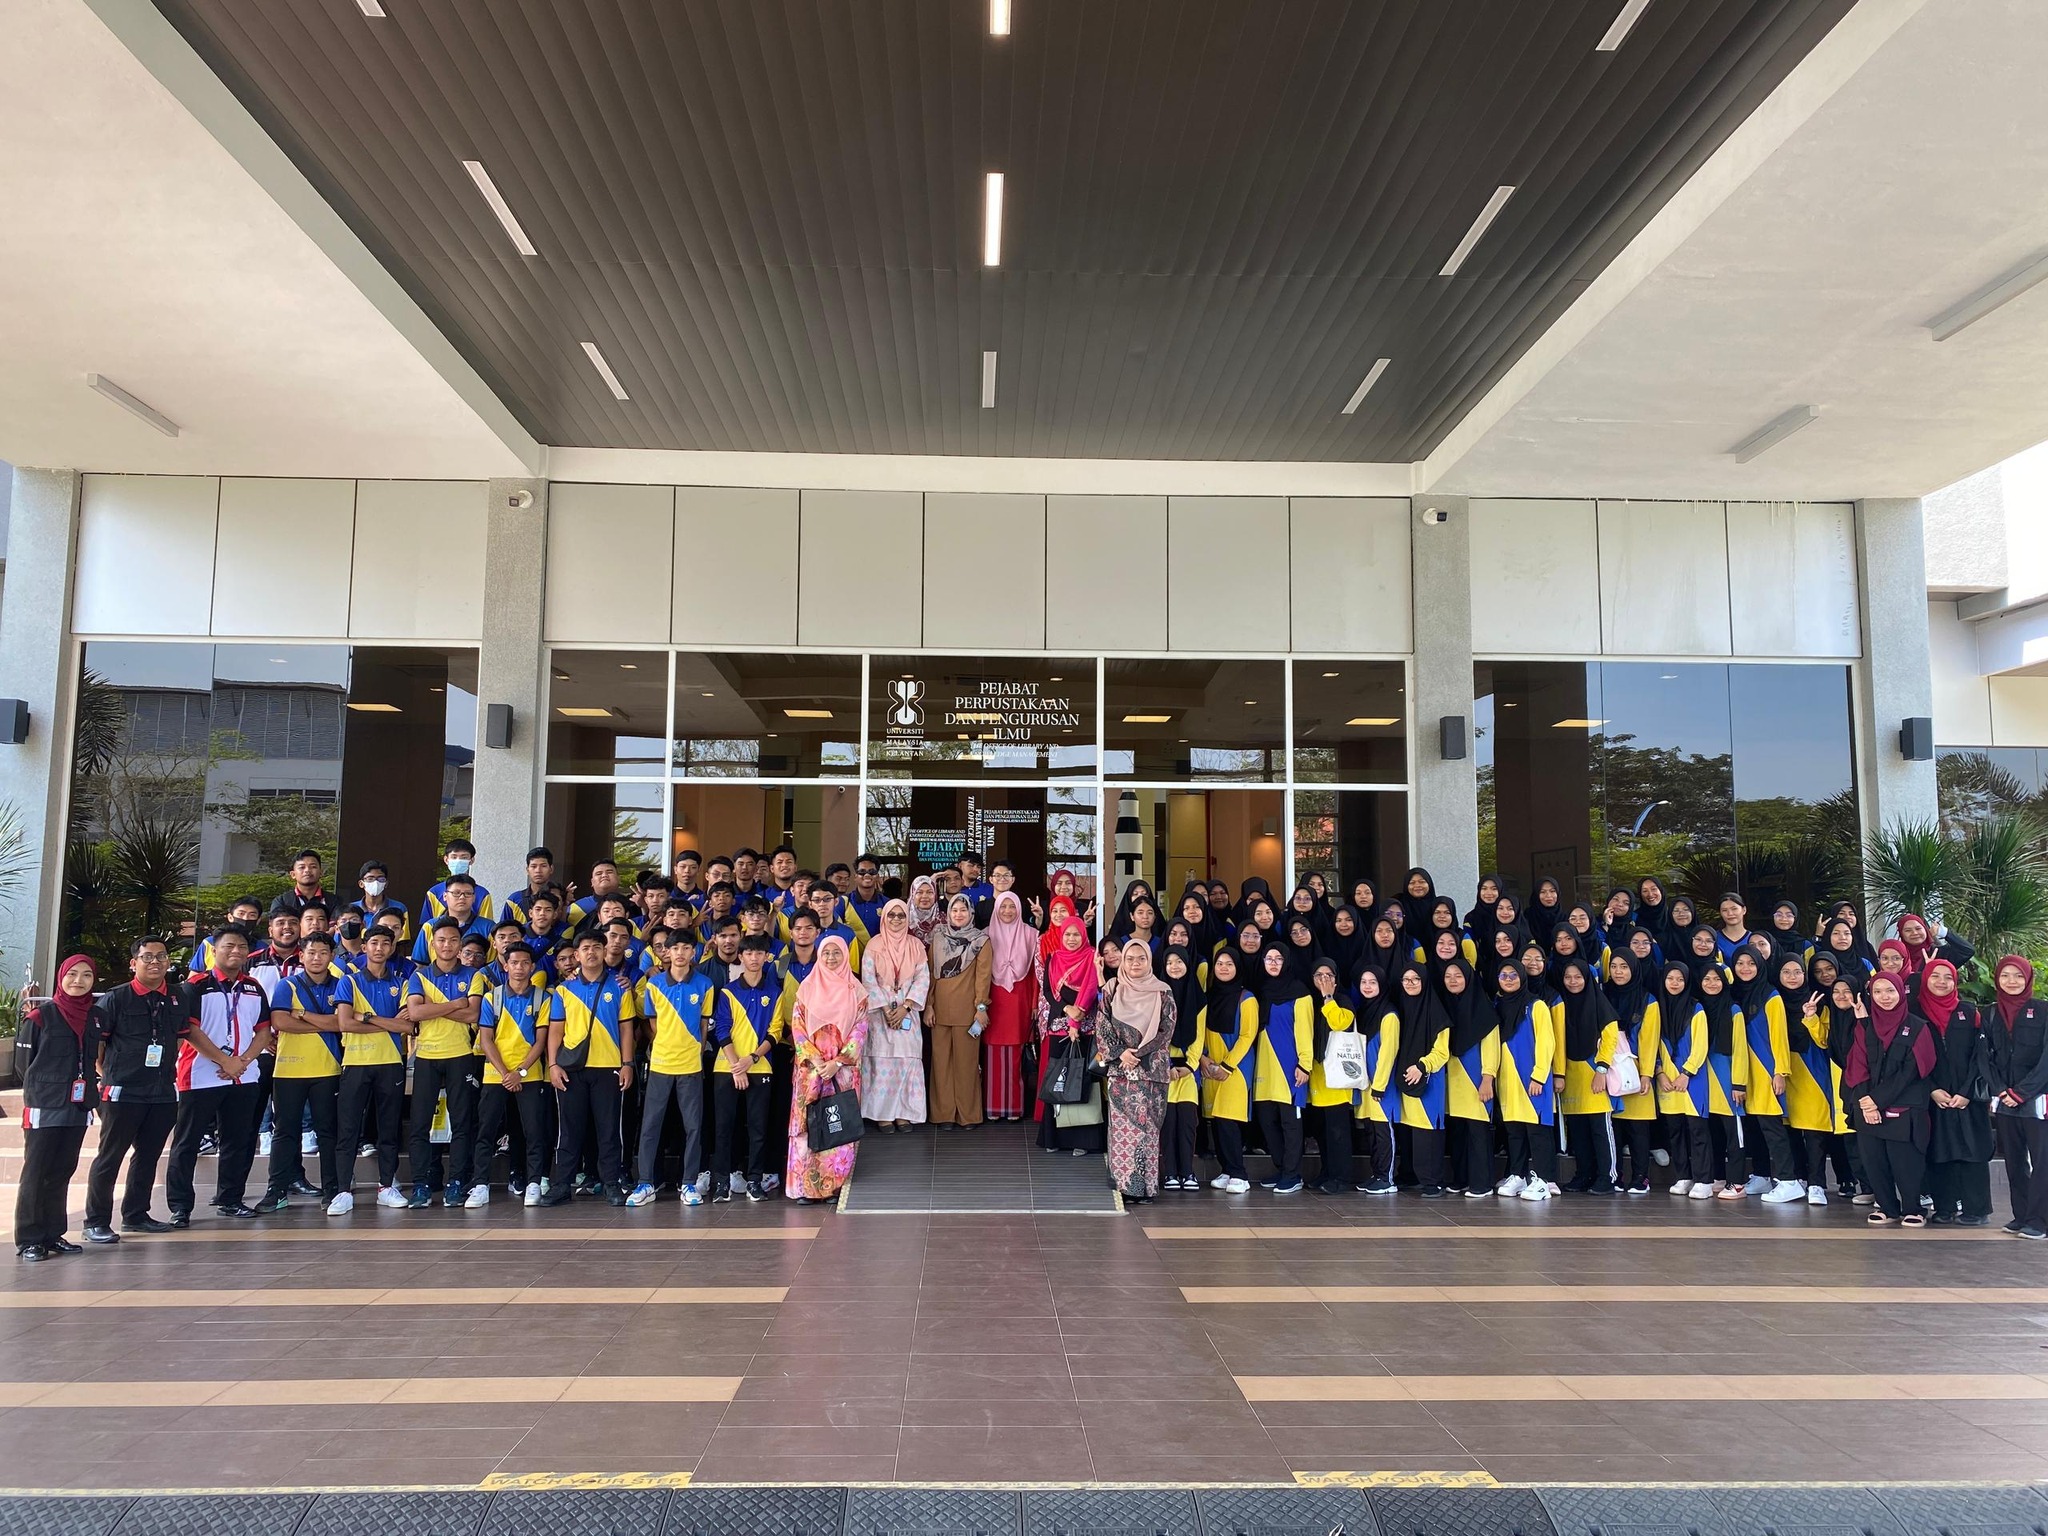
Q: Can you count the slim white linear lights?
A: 12